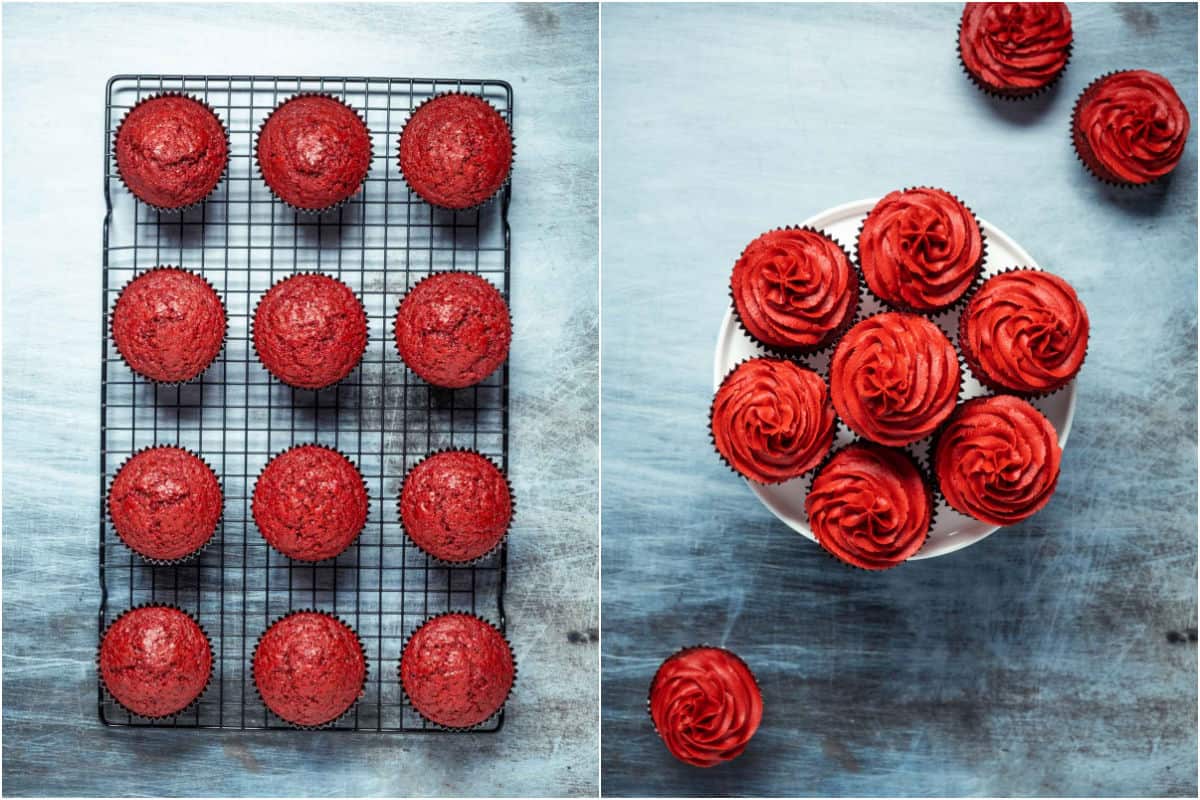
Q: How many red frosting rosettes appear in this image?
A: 10